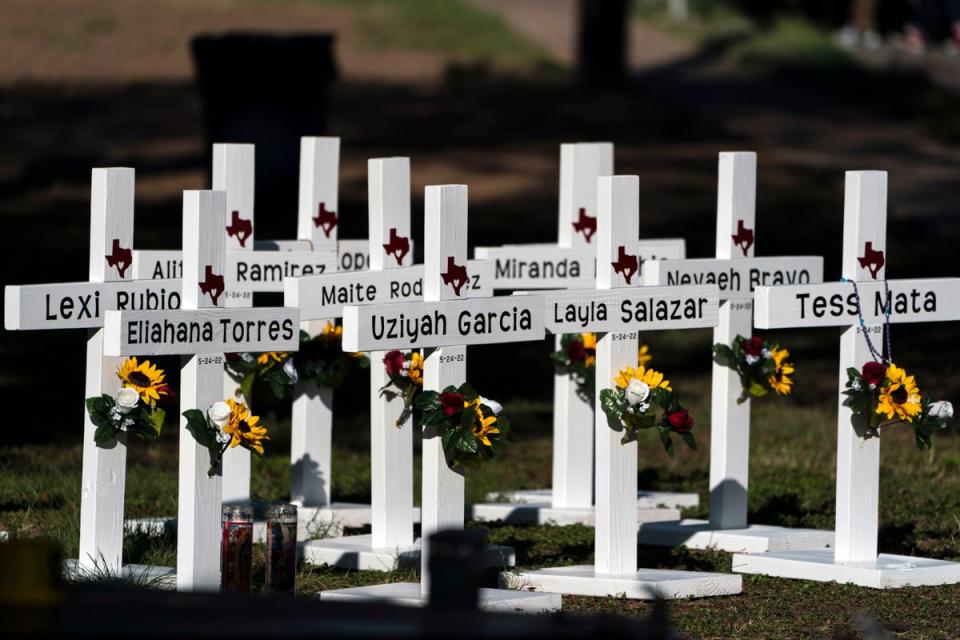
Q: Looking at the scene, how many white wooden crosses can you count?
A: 10